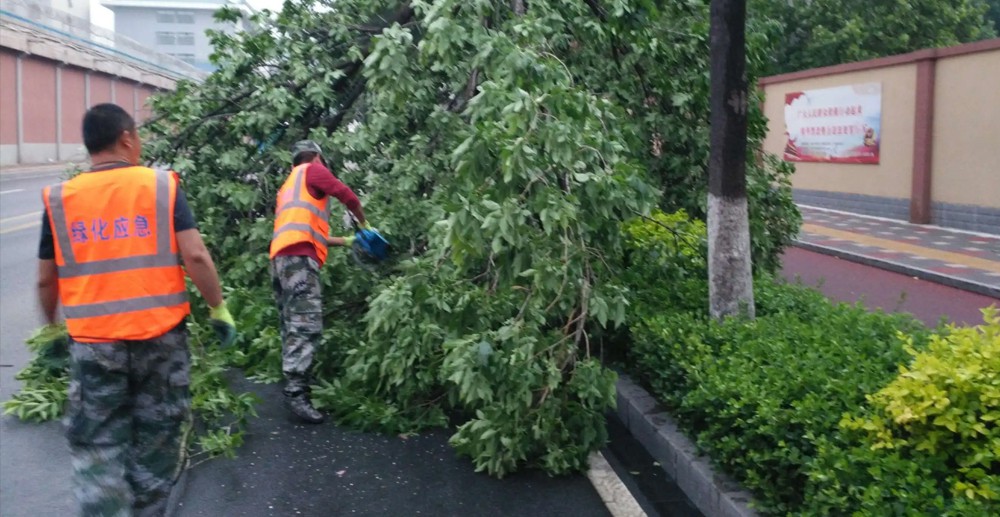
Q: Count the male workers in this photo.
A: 2